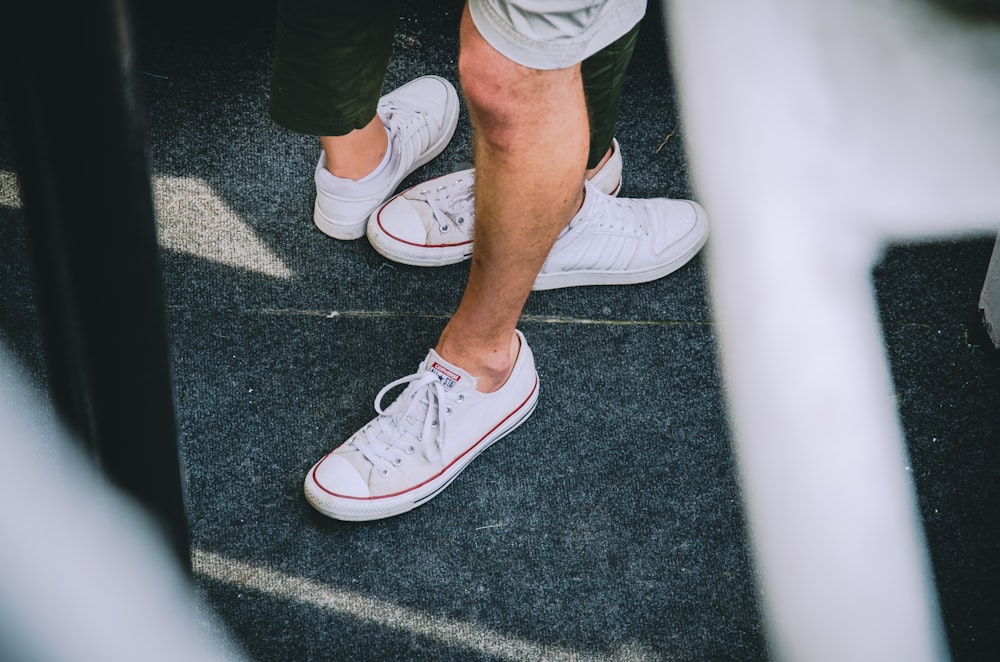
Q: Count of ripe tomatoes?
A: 0